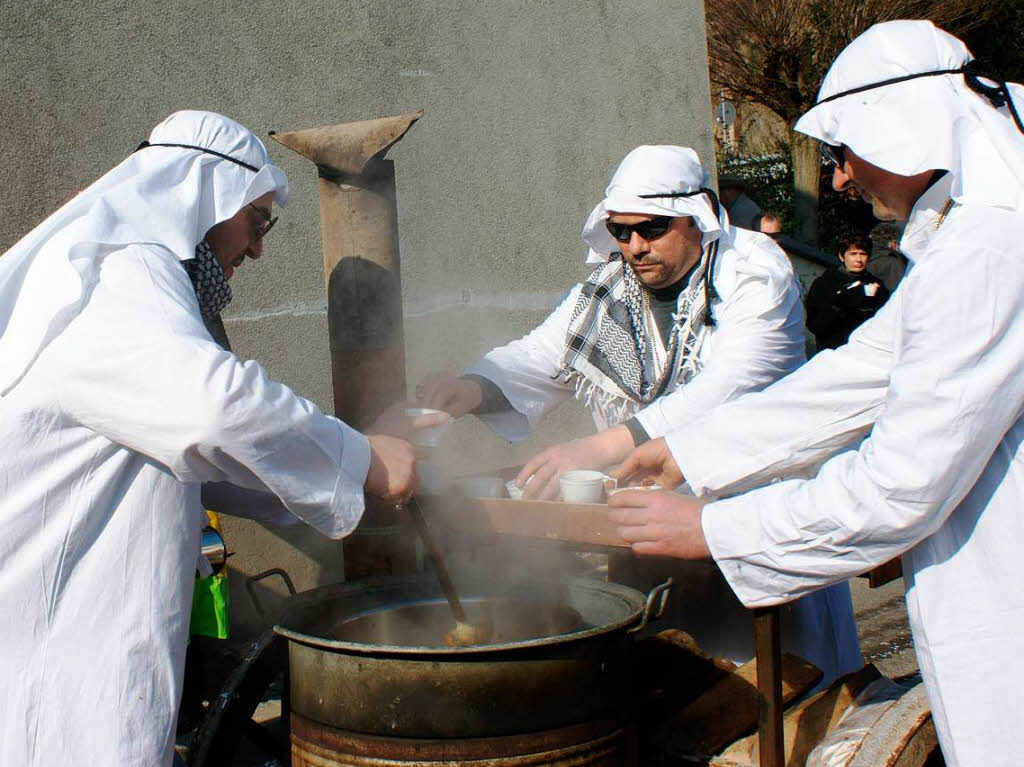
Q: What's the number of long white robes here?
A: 3